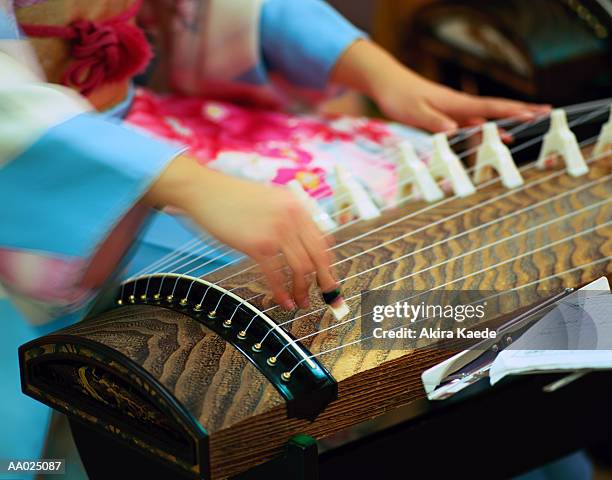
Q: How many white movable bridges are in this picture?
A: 7